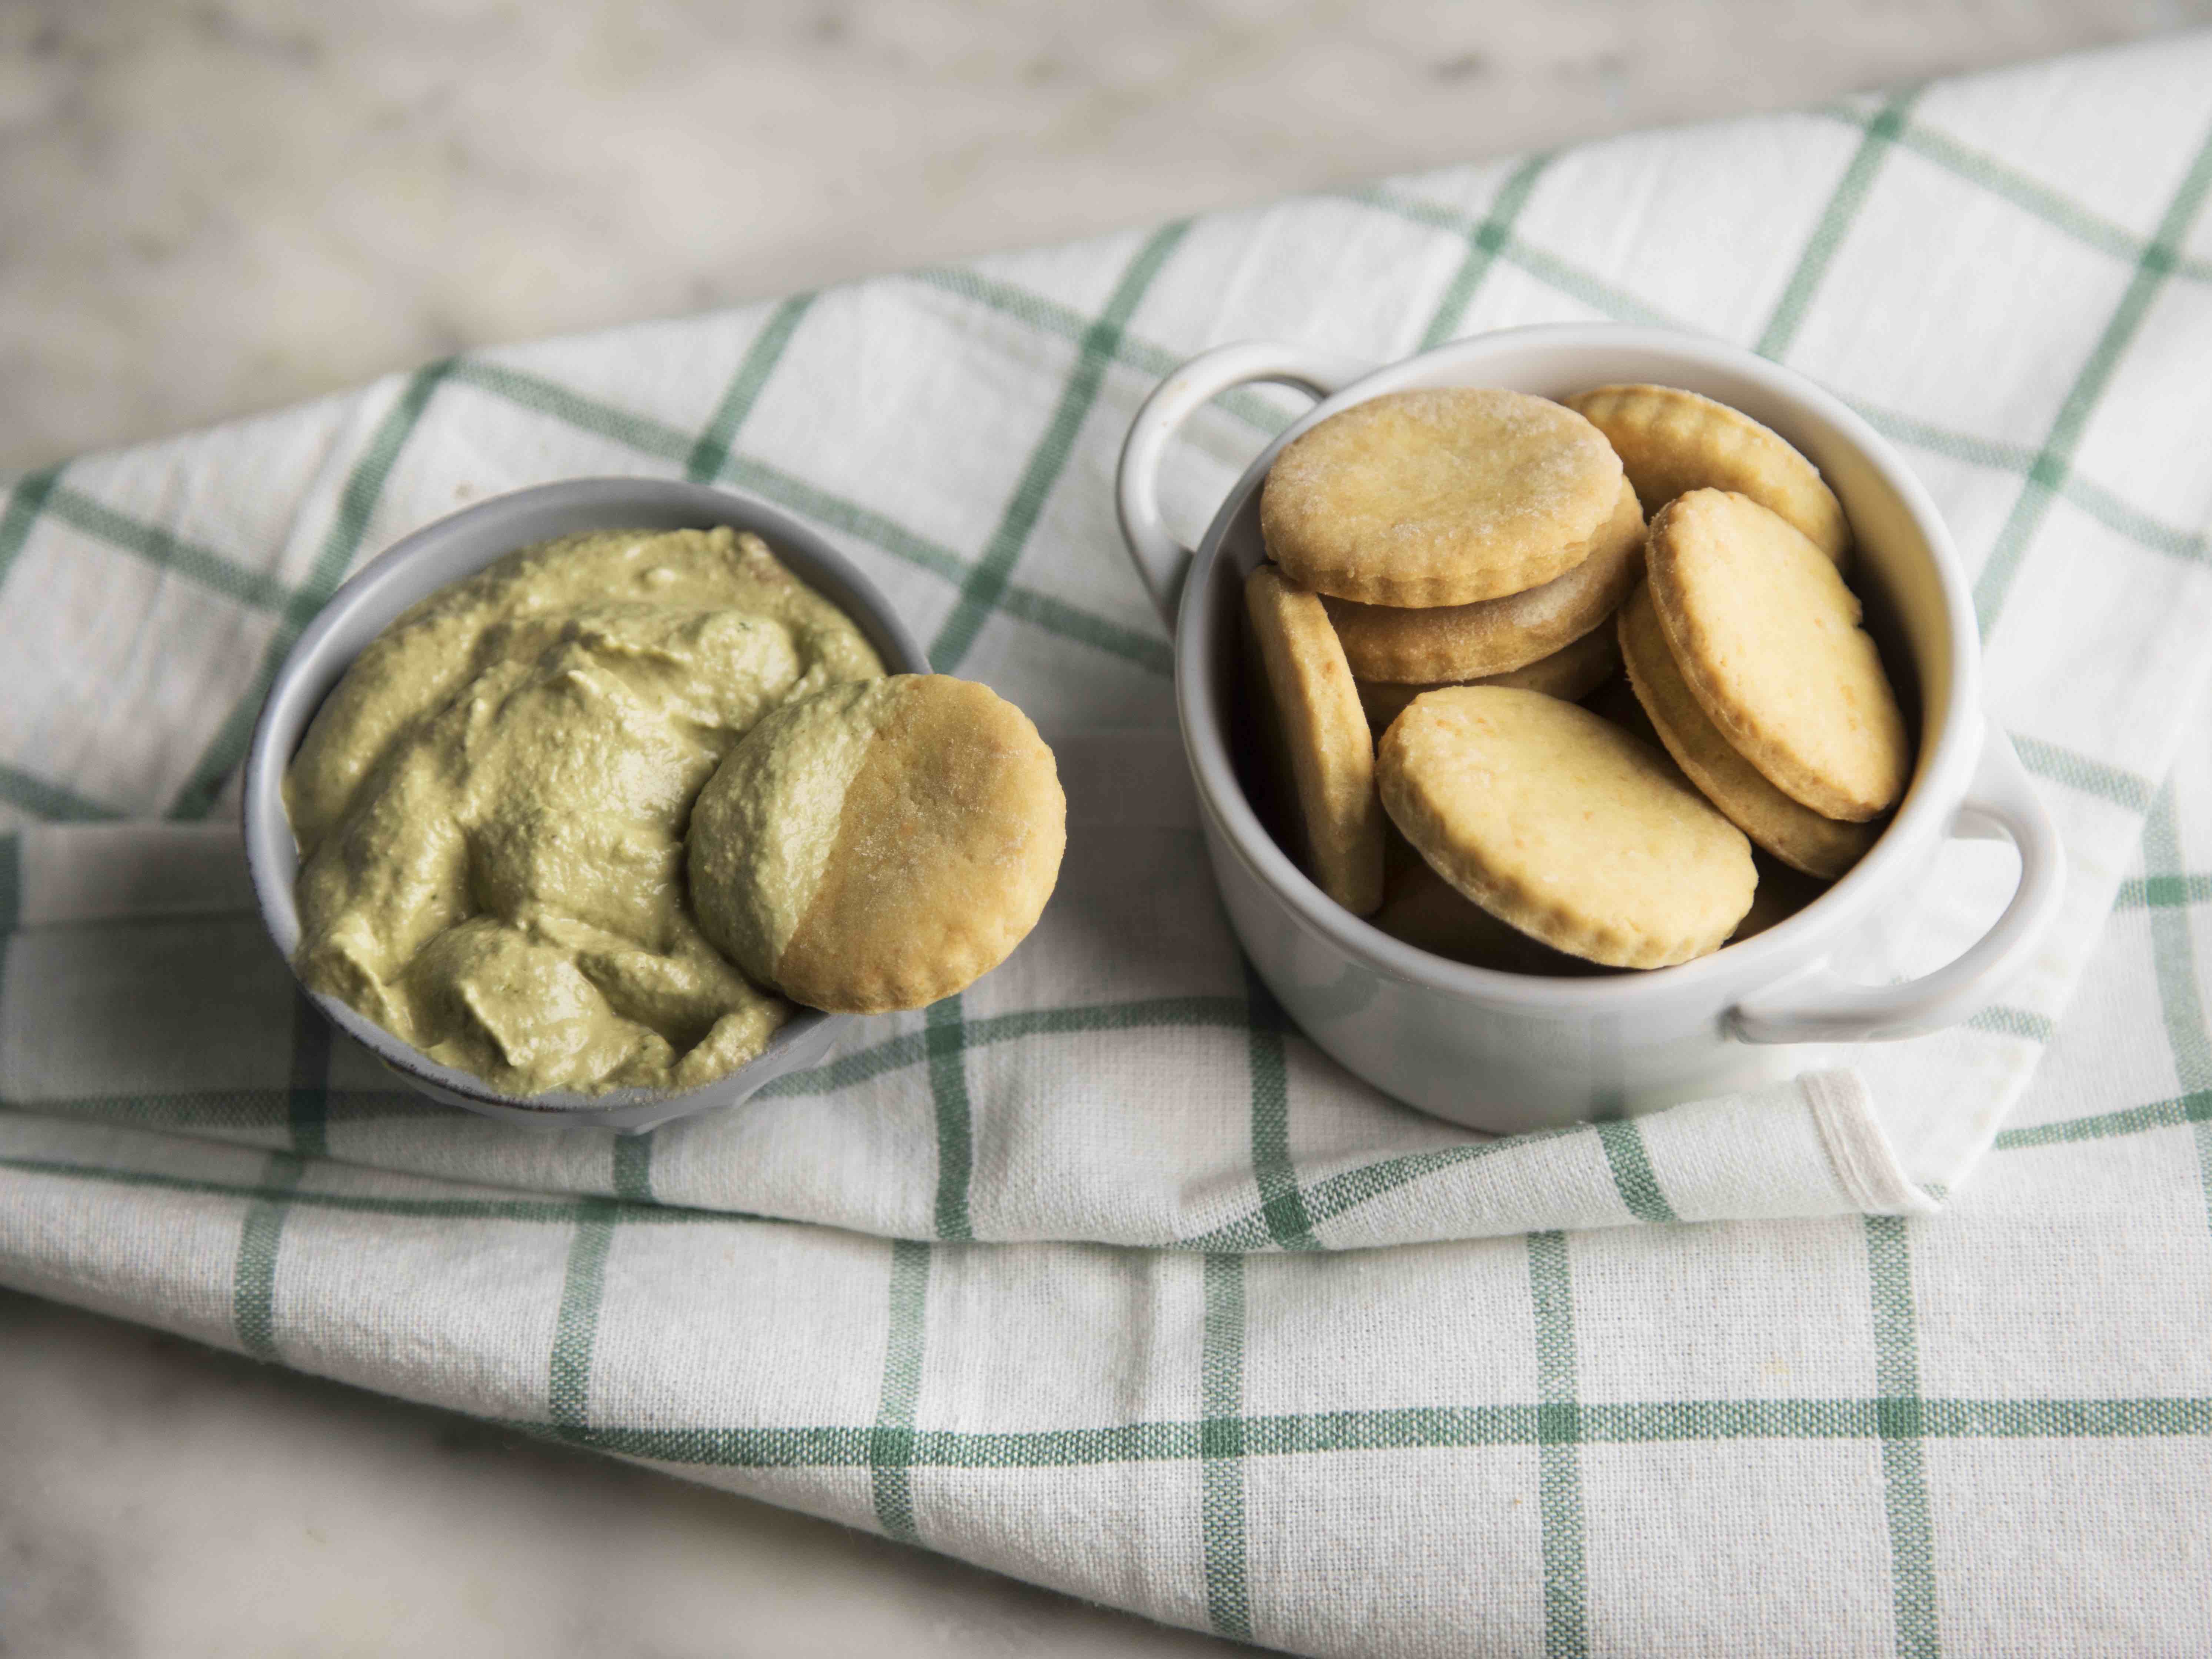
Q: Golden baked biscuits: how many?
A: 9